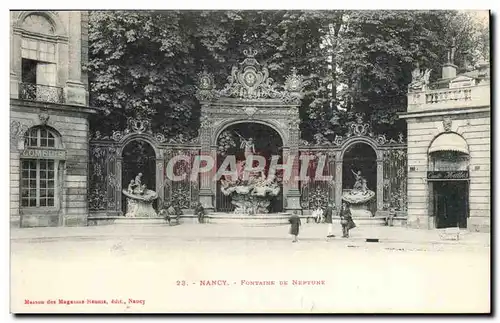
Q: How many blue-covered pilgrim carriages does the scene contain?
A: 0